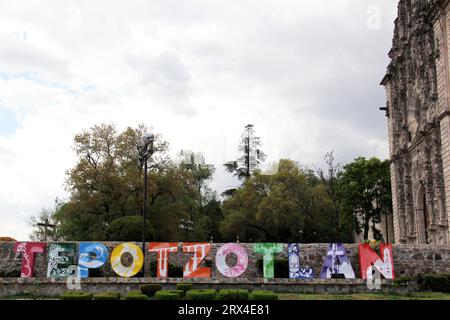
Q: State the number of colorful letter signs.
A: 11